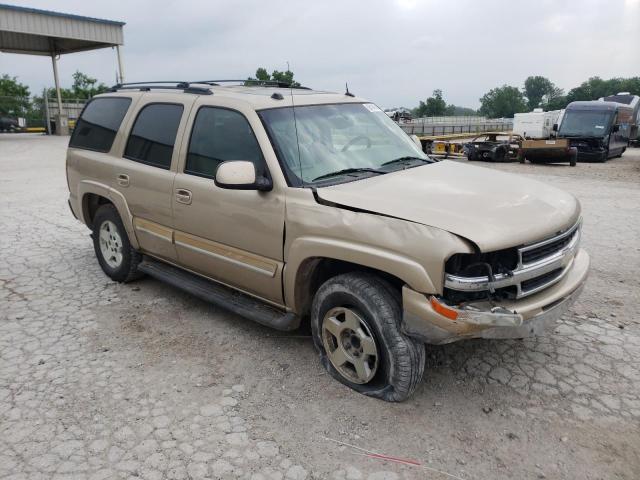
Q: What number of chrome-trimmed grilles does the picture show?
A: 1